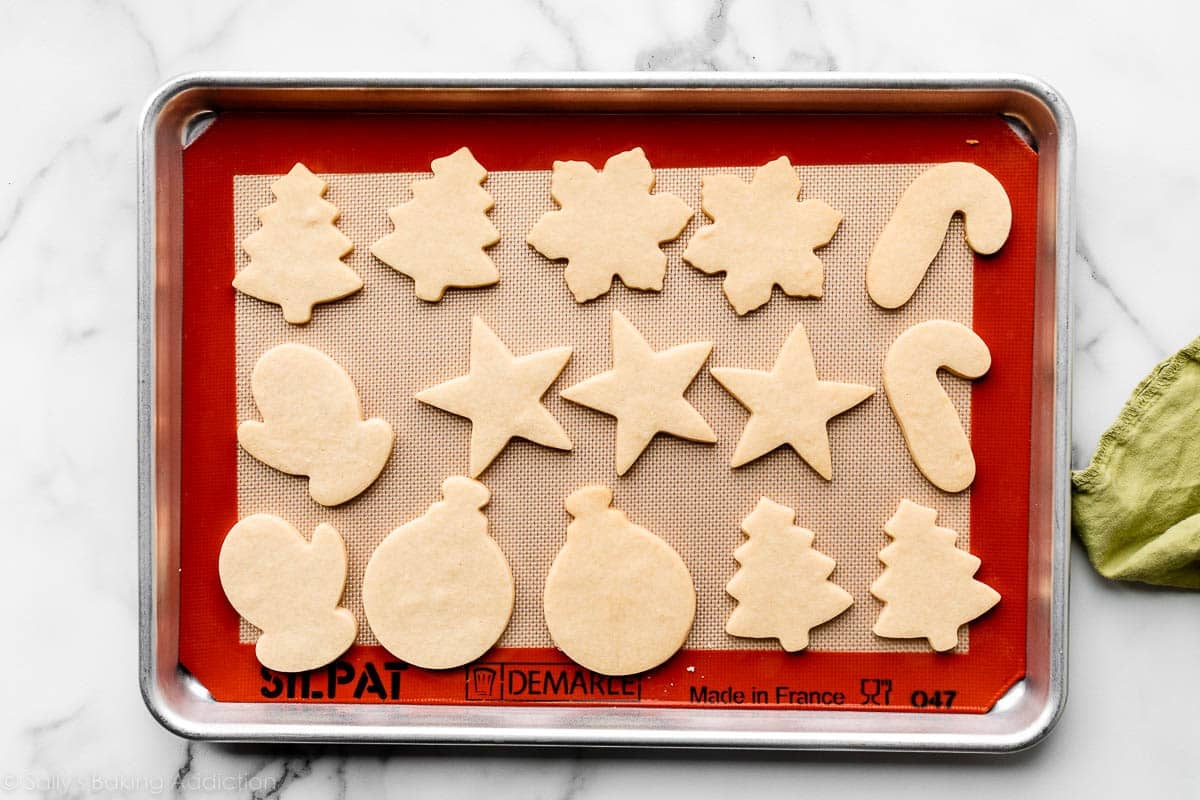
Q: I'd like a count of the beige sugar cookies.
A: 15